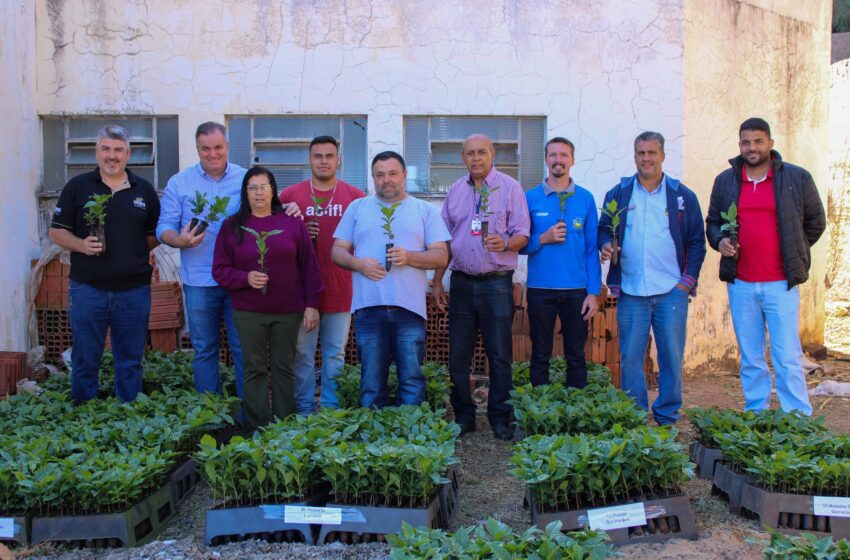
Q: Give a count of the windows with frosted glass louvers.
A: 3